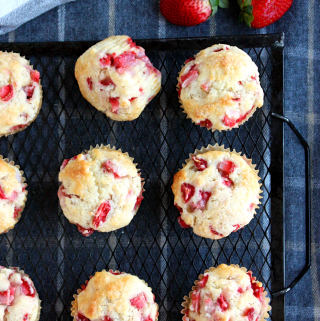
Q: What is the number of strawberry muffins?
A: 9